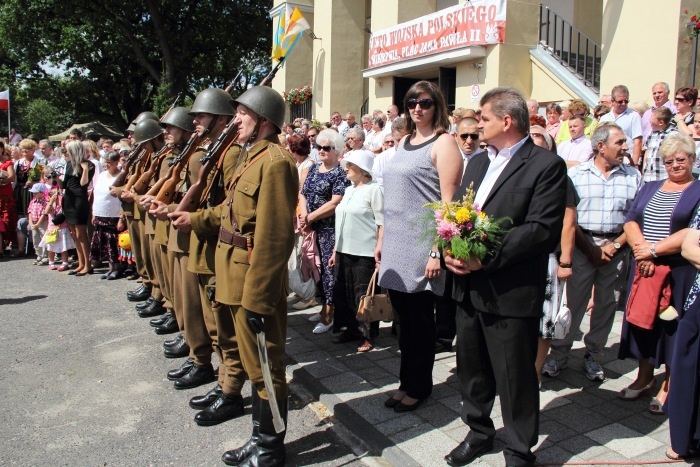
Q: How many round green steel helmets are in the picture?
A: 6